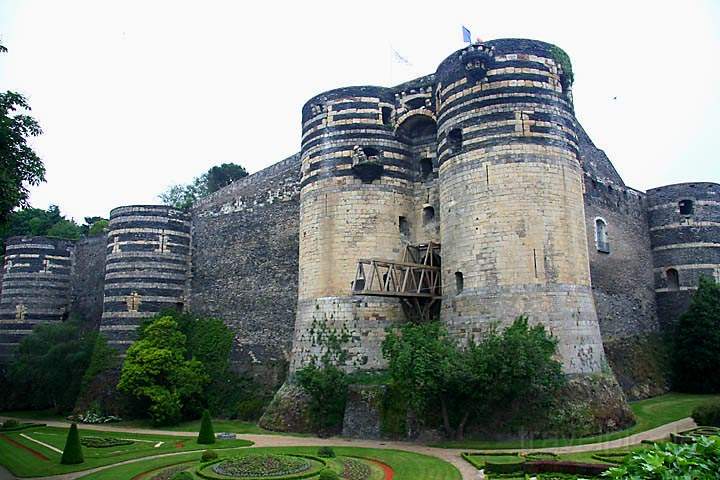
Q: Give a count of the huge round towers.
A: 5